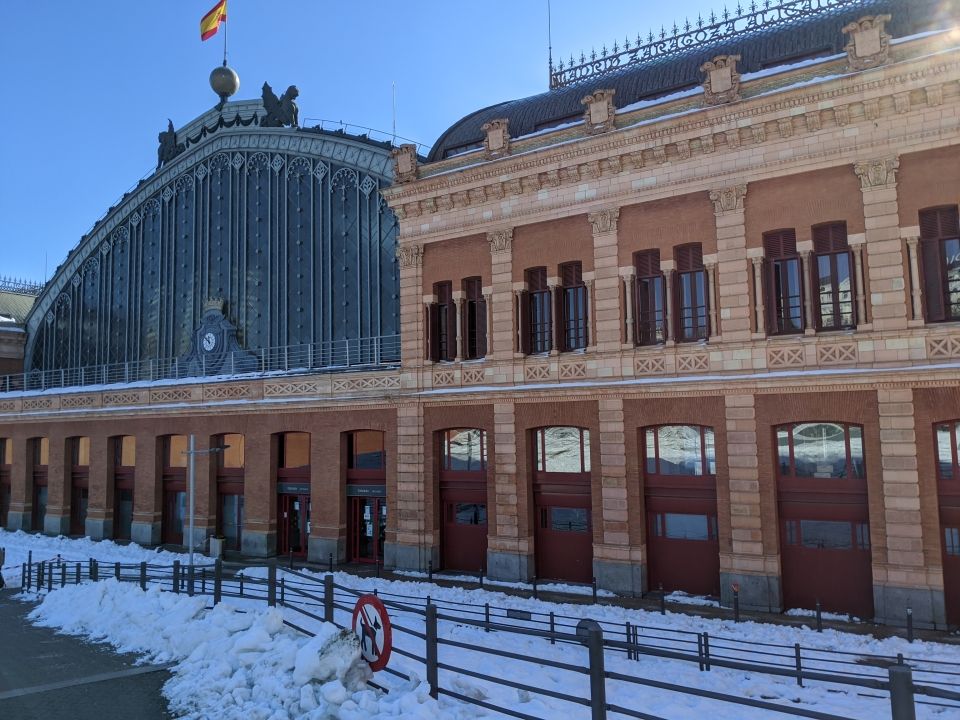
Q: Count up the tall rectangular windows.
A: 9